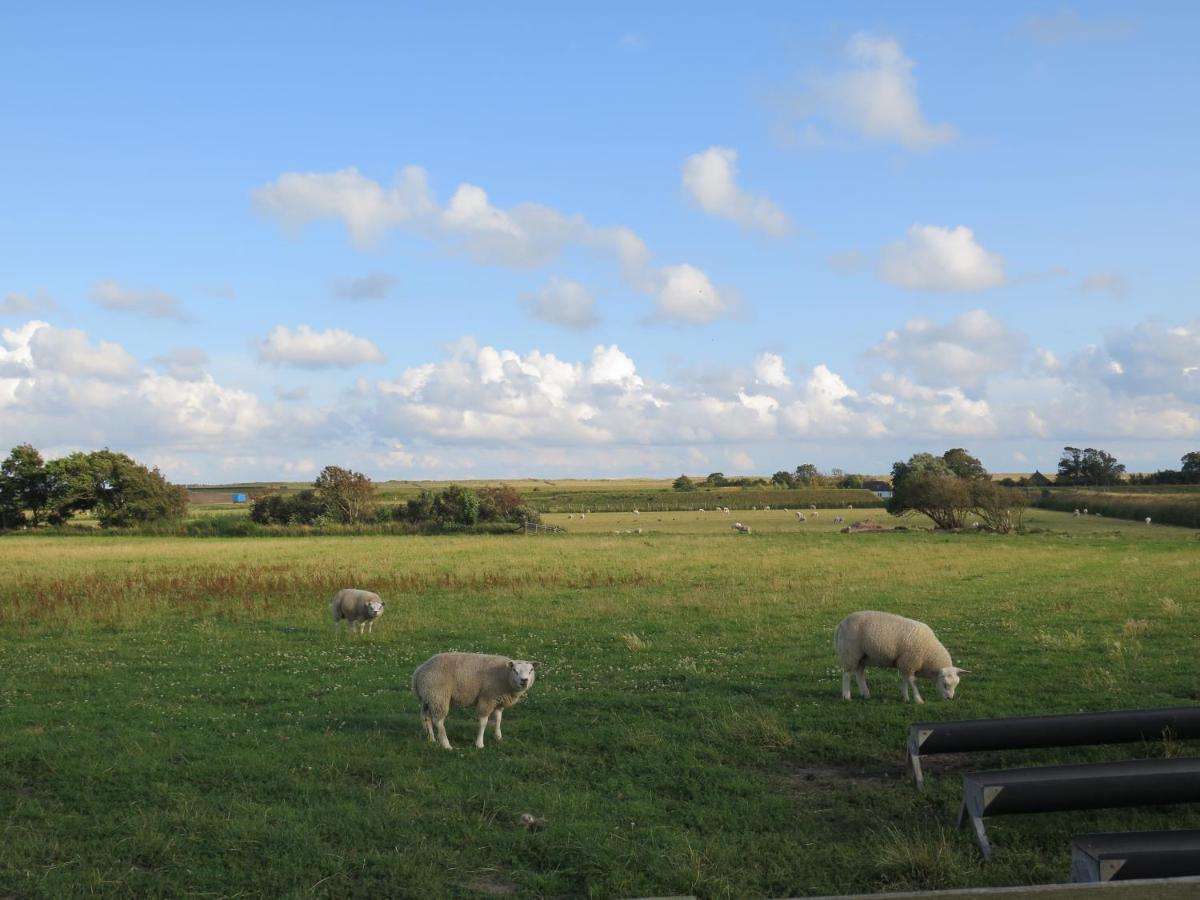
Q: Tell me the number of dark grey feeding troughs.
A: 3